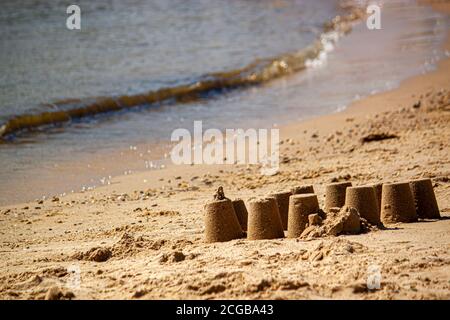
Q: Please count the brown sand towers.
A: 11